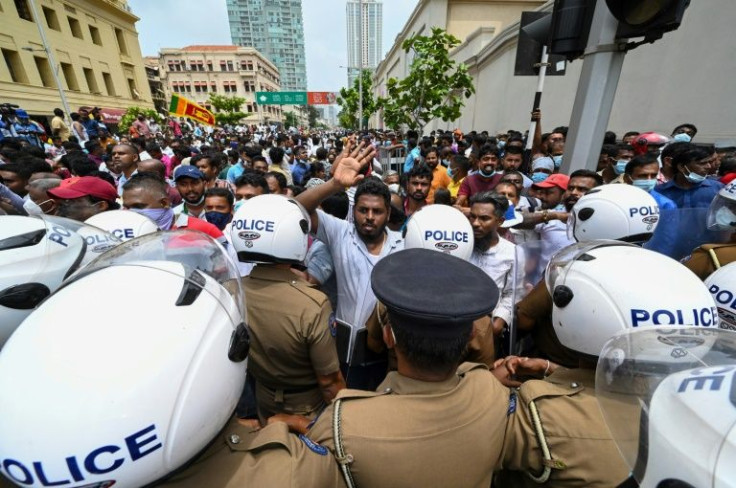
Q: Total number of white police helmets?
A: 10